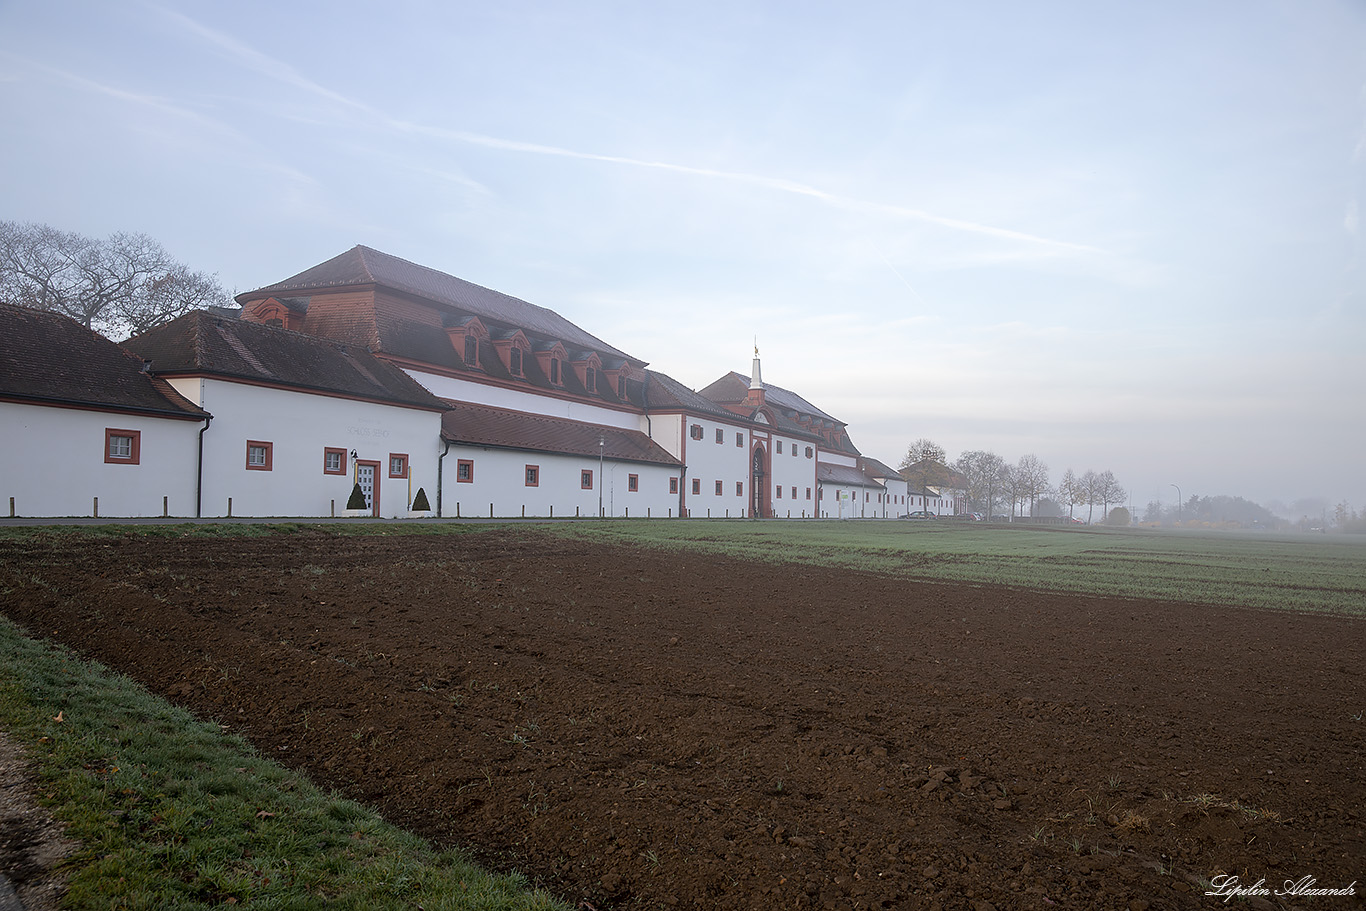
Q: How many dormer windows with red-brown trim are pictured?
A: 11